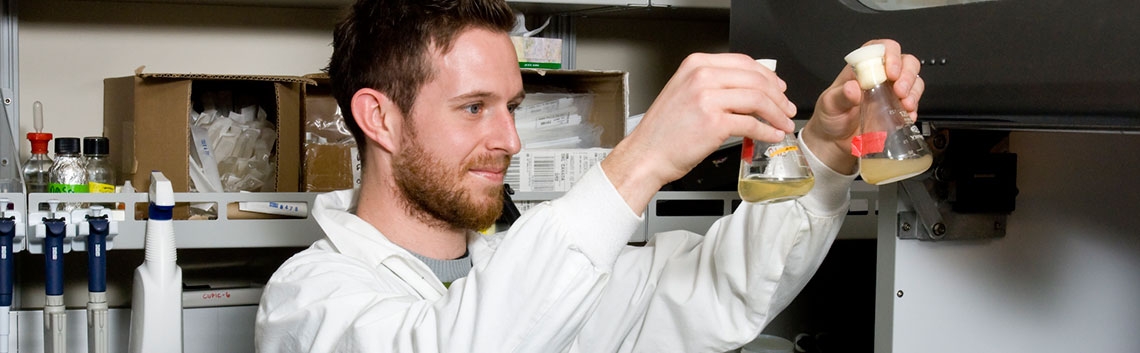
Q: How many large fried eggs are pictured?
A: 0